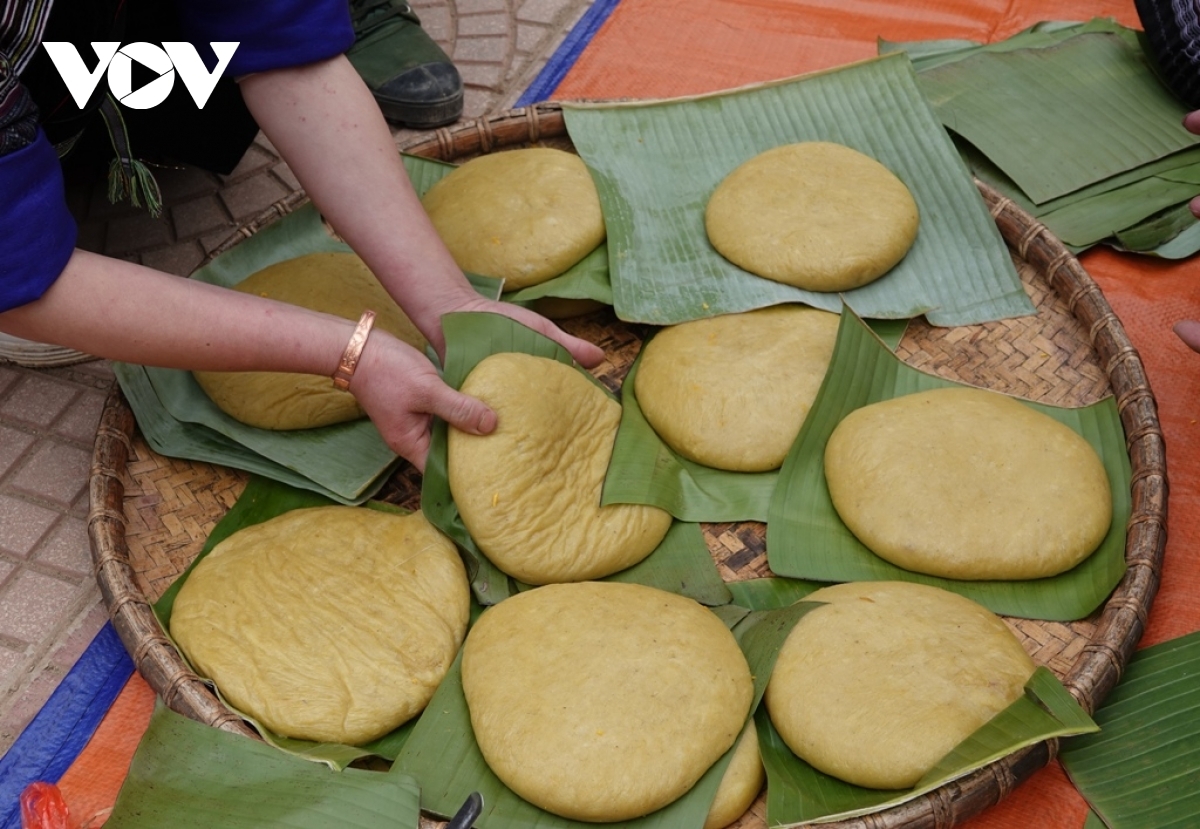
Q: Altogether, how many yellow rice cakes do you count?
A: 10